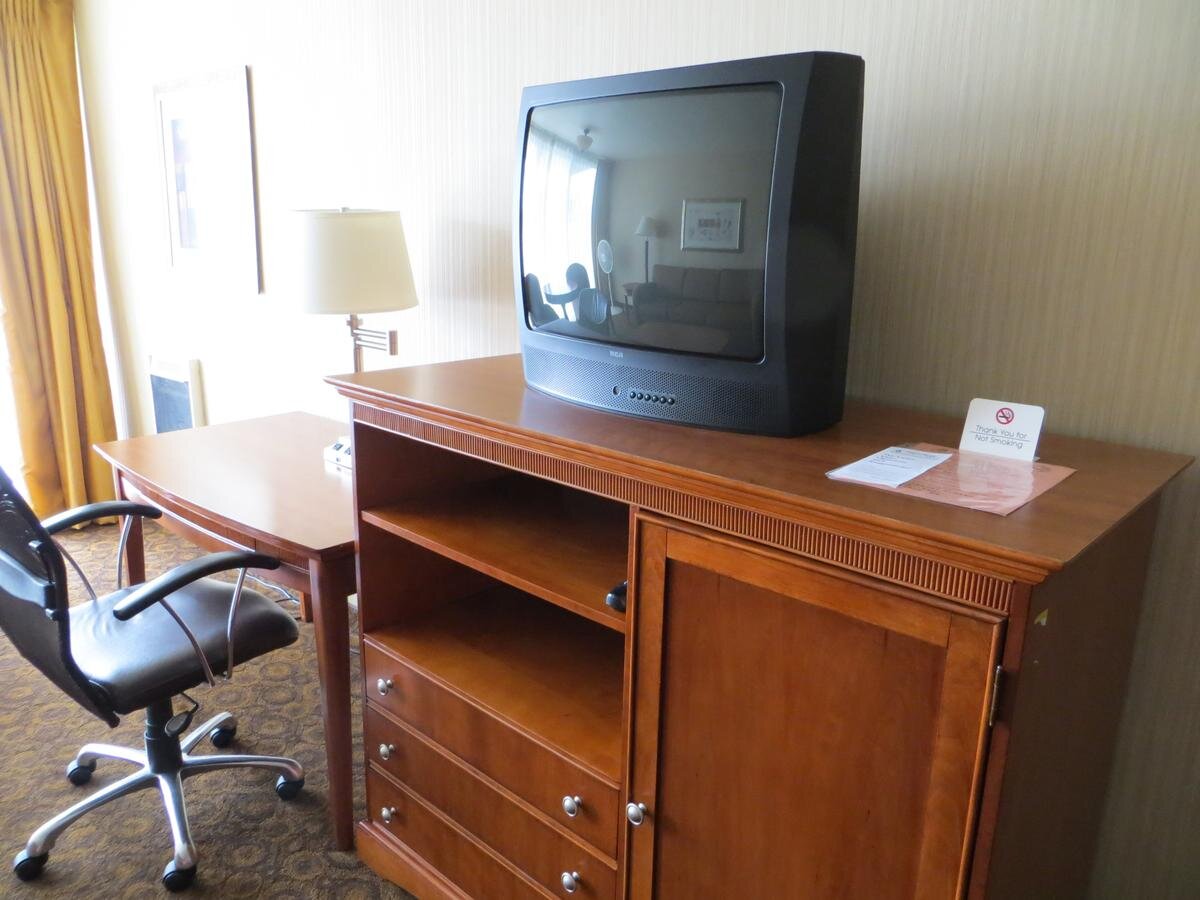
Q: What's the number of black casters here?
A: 5